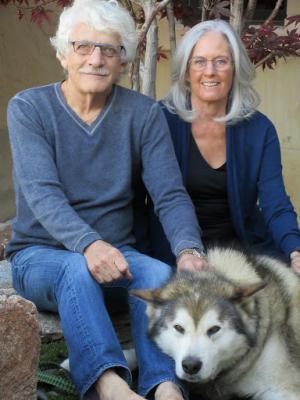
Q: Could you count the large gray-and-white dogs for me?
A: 1